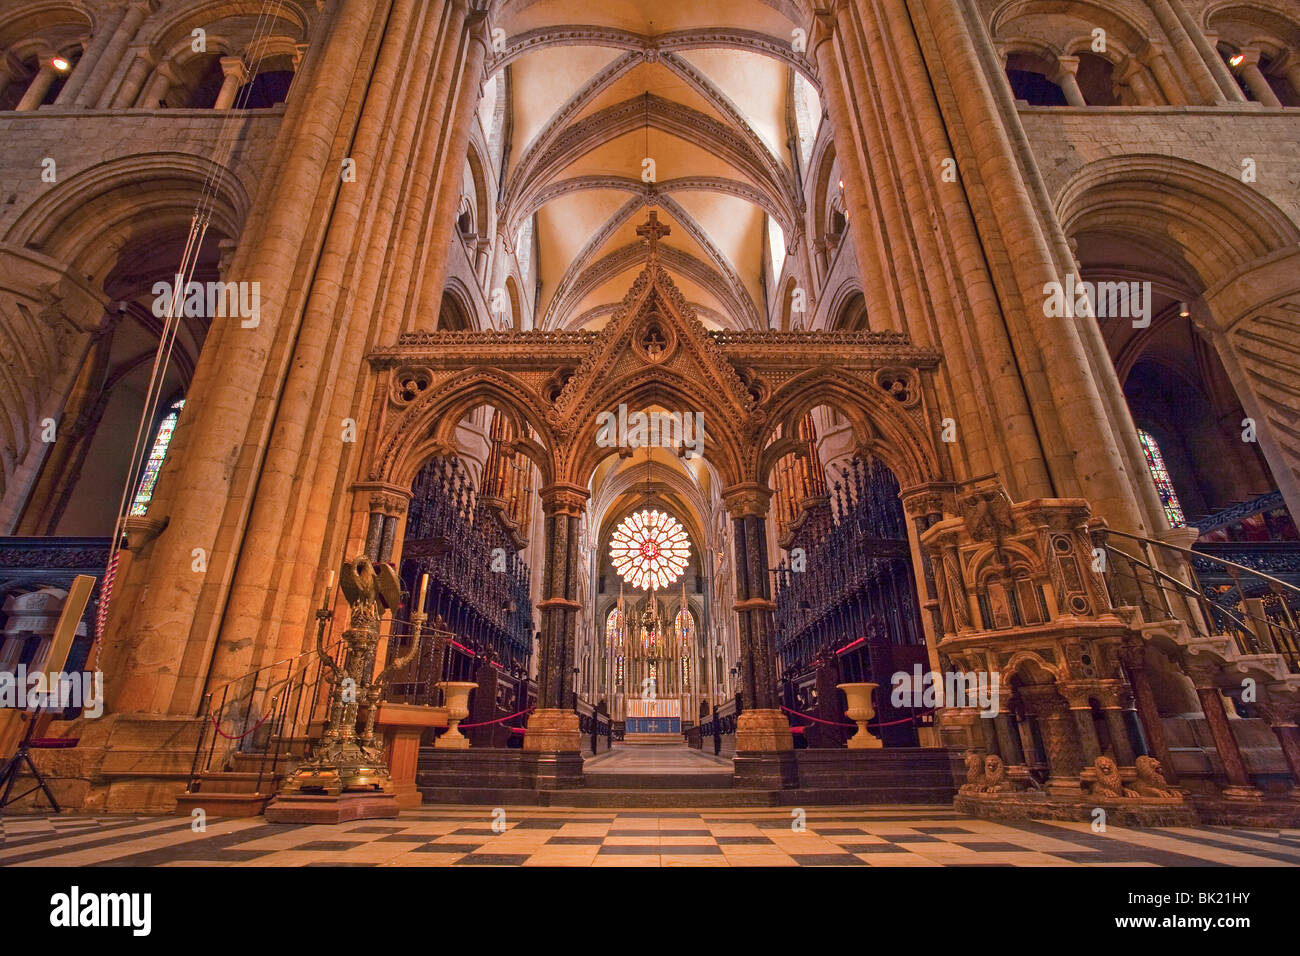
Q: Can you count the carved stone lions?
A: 4